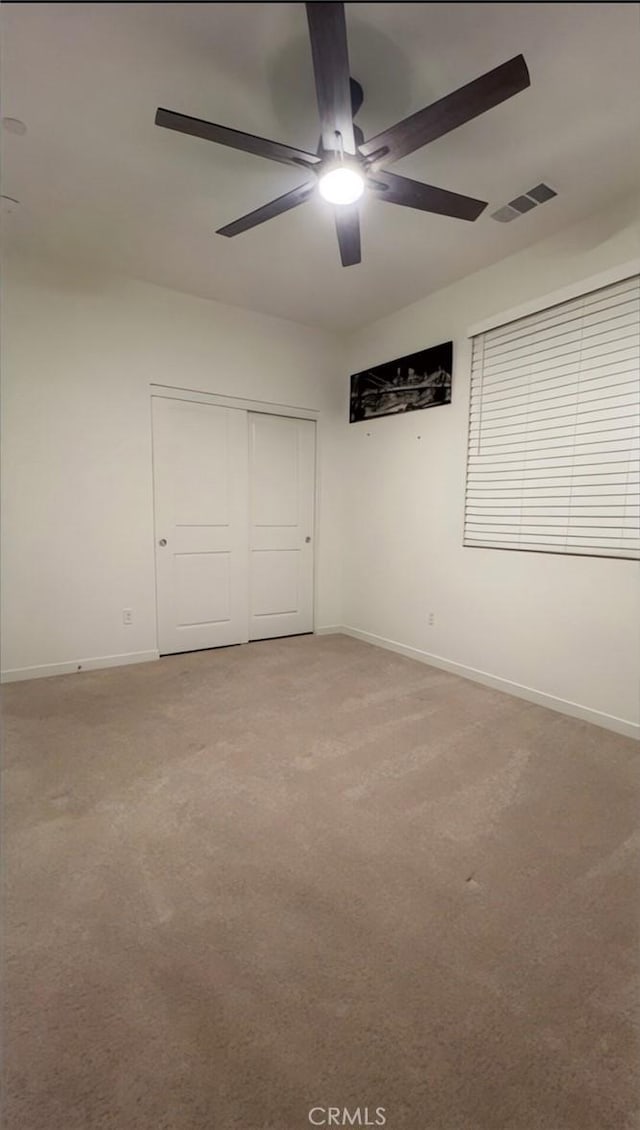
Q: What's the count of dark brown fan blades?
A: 6